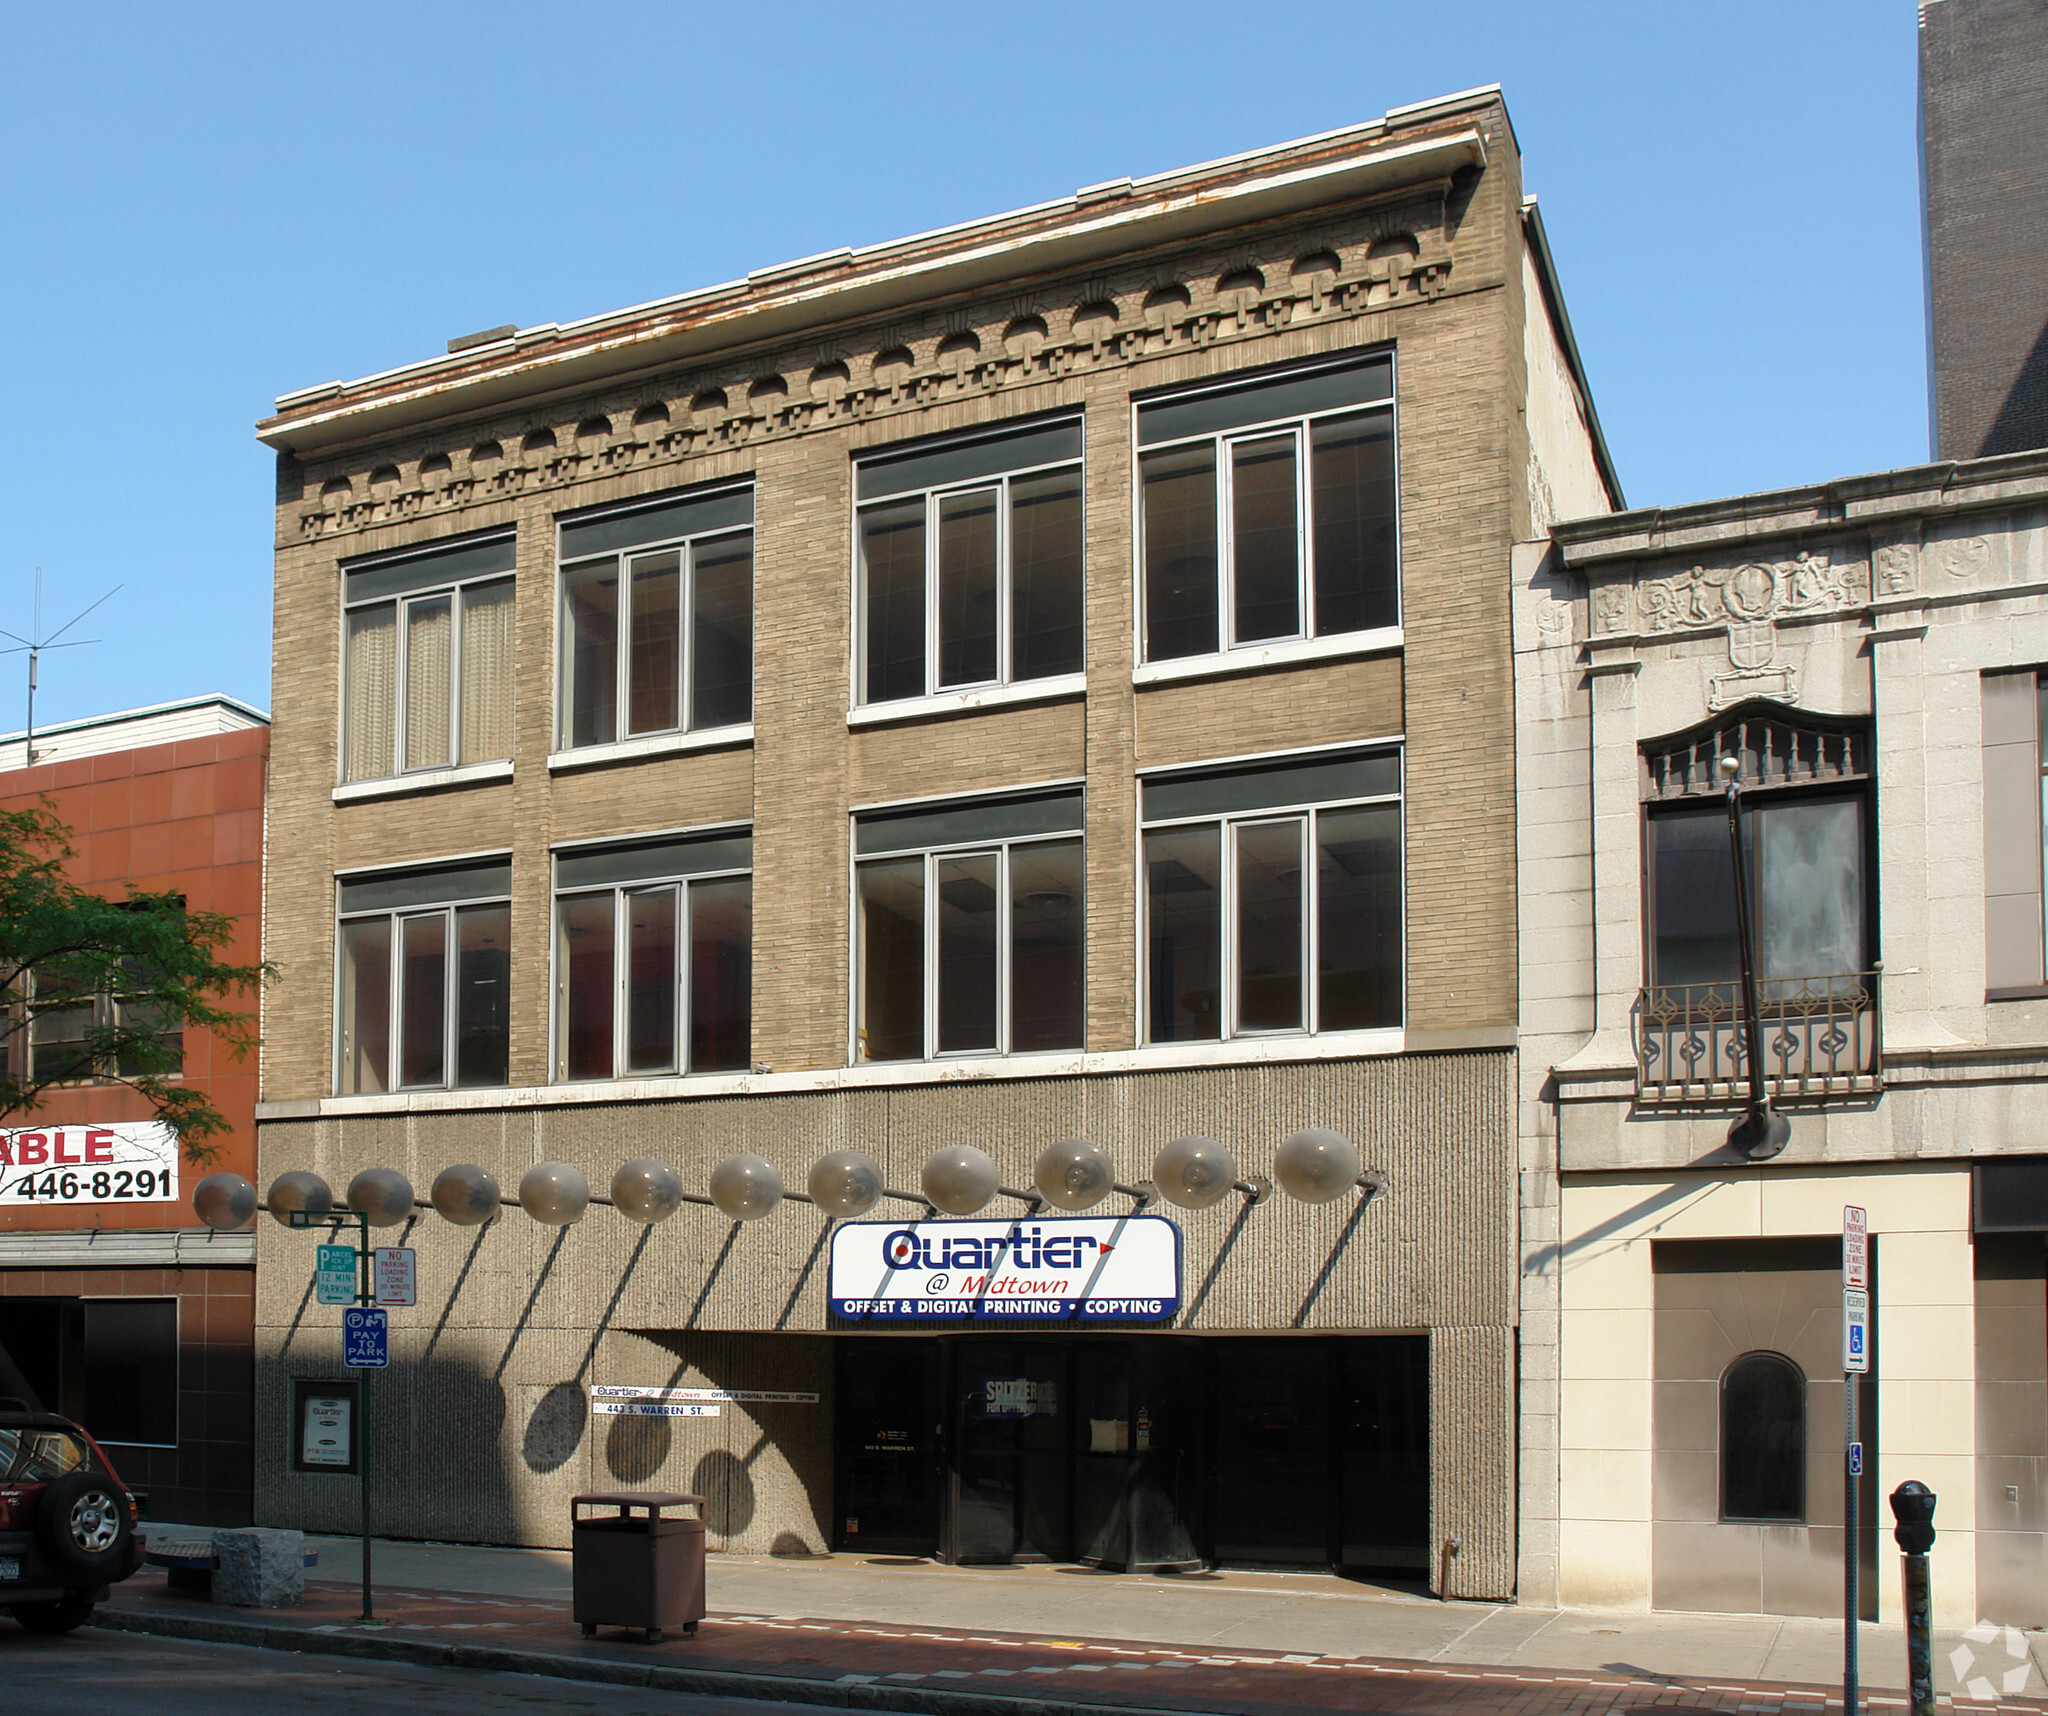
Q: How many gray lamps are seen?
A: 12